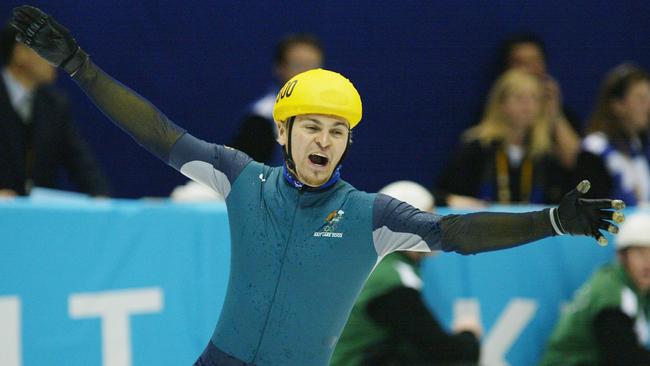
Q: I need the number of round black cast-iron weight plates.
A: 0